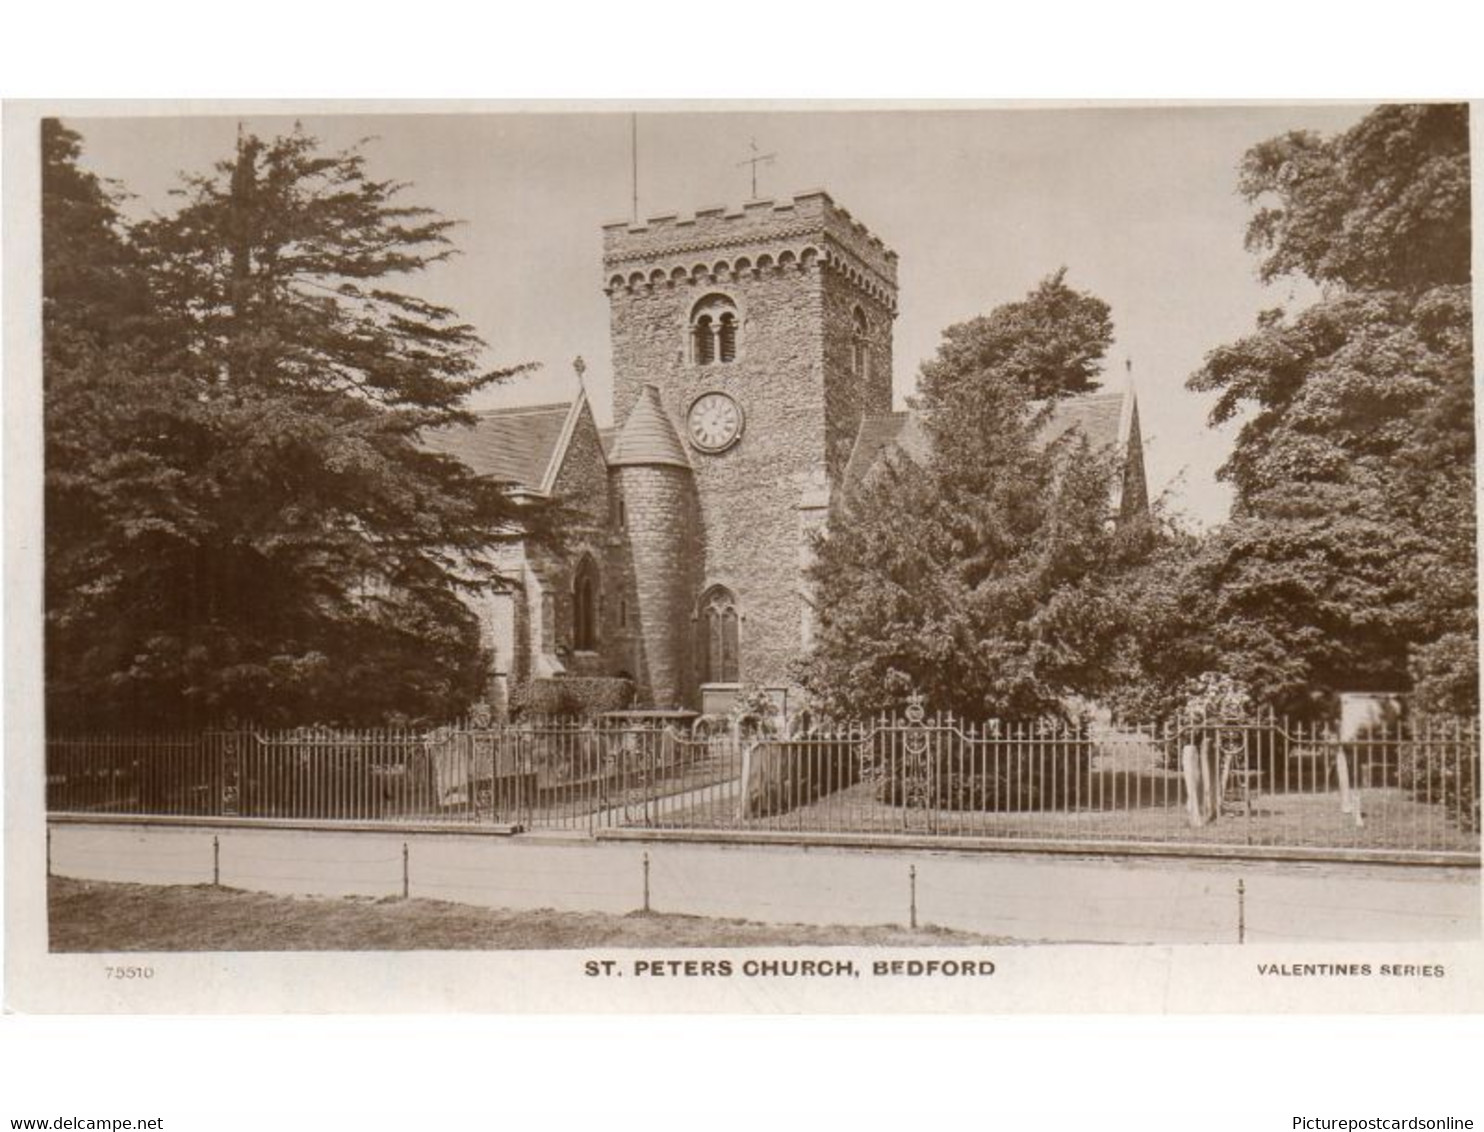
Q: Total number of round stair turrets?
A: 1